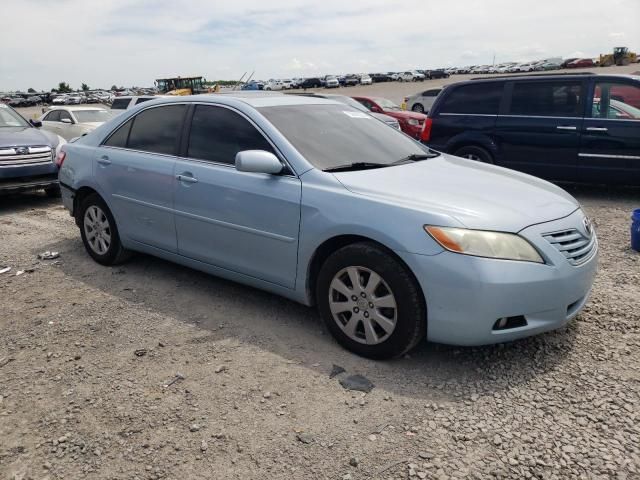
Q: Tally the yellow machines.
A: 2